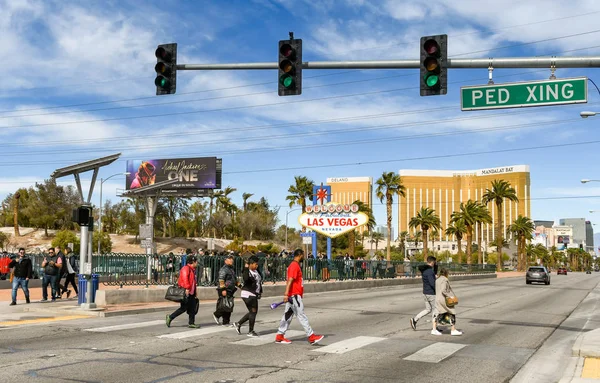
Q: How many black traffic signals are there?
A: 3